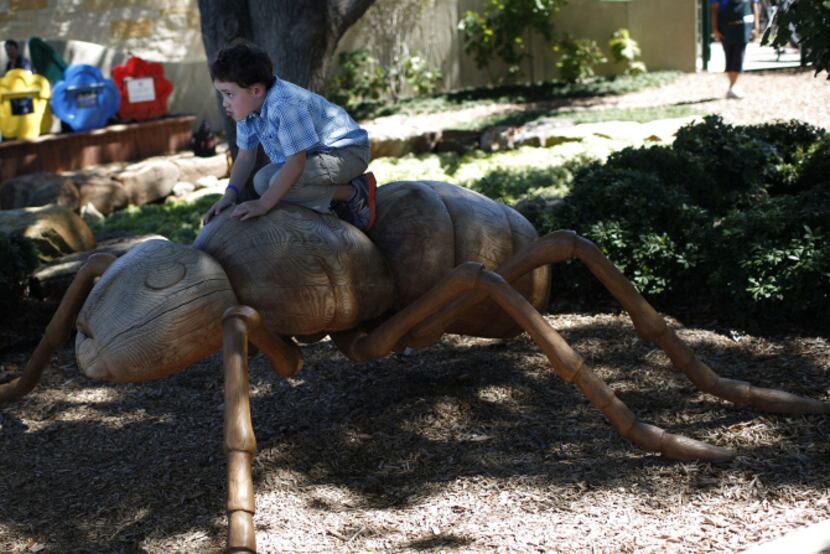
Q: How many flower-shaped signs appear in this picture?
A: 3